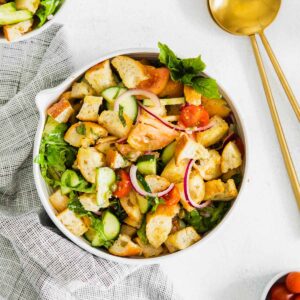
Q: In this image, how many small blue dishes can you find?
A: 0